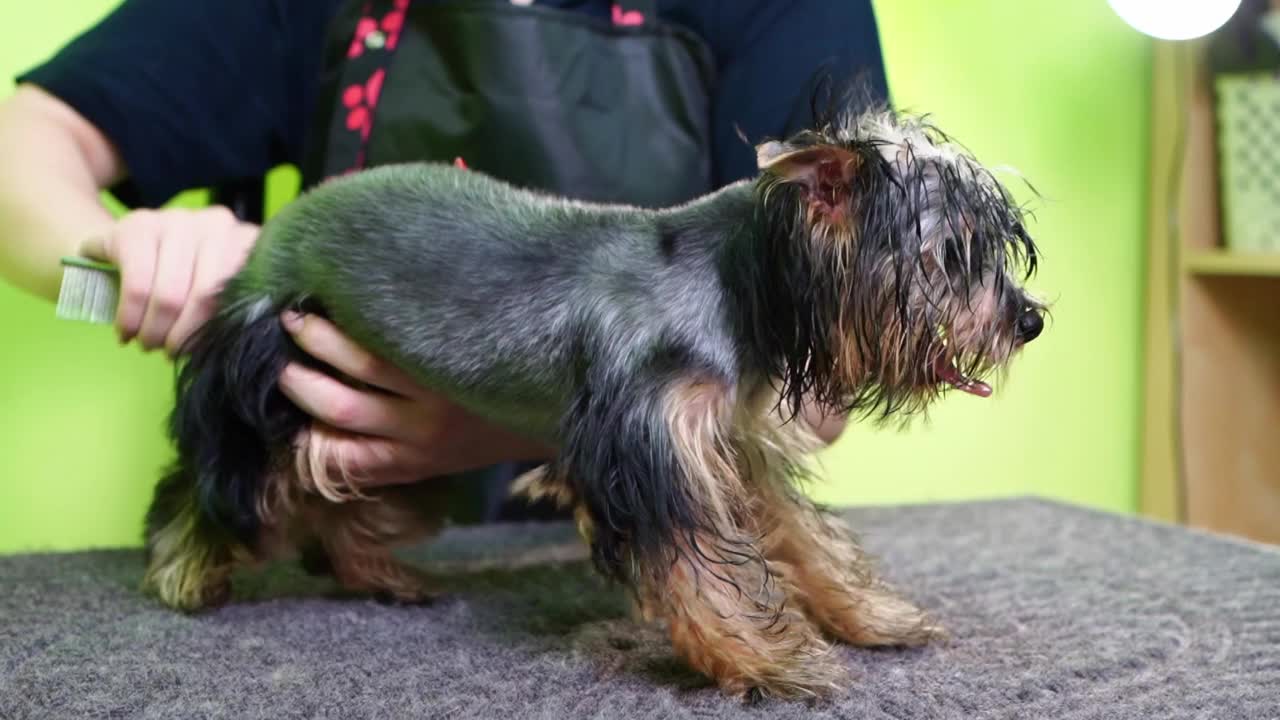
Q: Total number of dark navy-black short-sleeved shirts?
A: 1